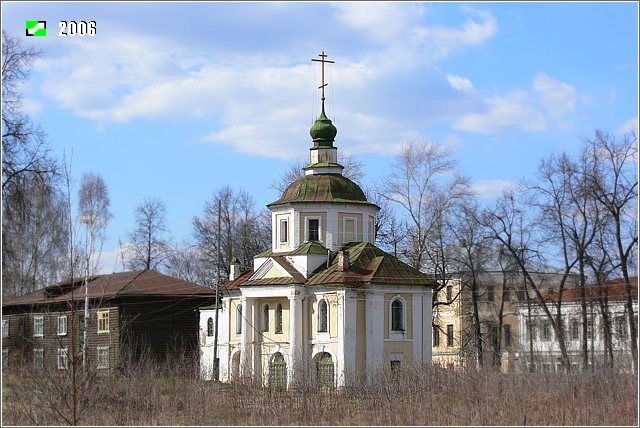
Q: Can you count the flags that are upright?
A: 0